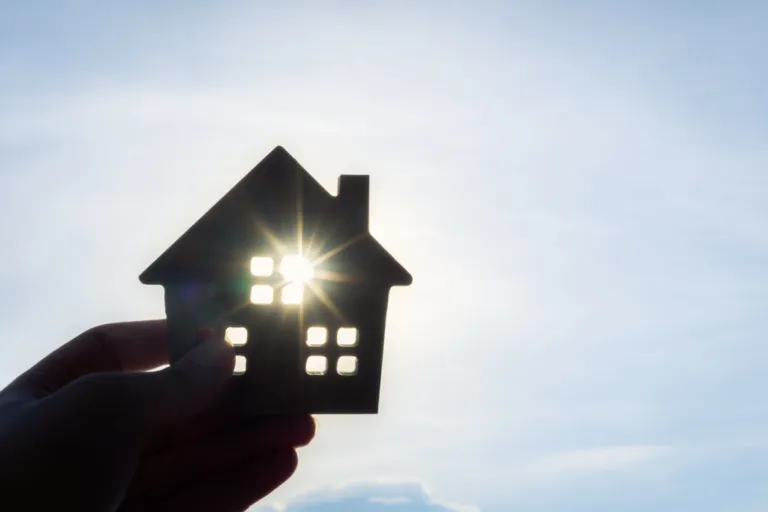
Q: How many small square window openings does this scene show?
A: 10